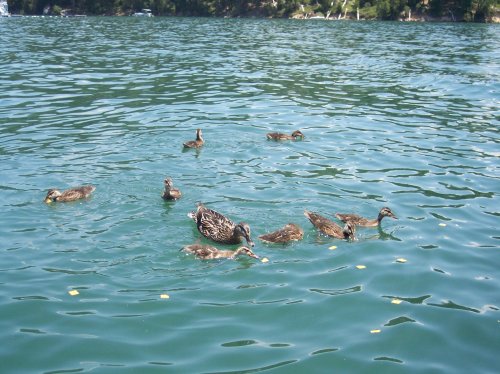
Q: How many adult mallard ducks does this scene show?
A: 1